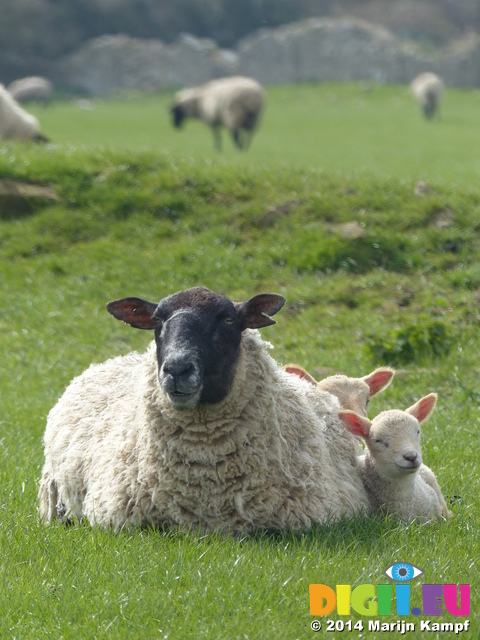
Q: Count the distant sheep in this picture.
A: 4